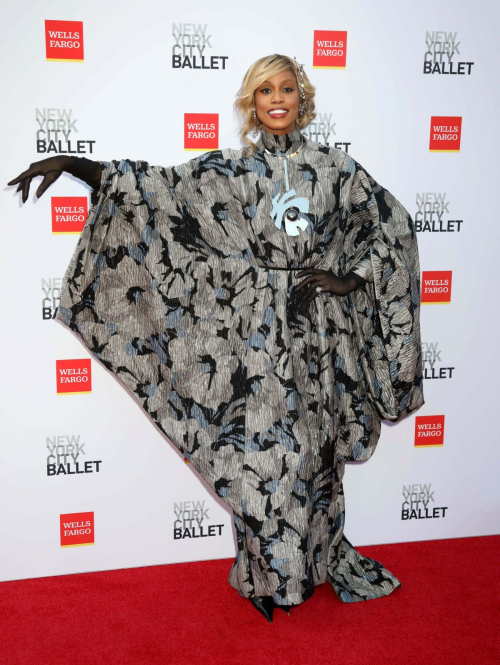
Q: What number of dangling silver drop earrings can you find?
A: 1